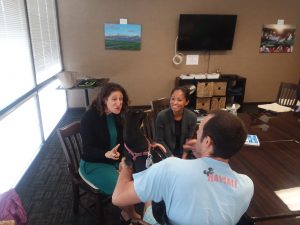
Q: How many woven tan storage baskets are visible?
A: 4